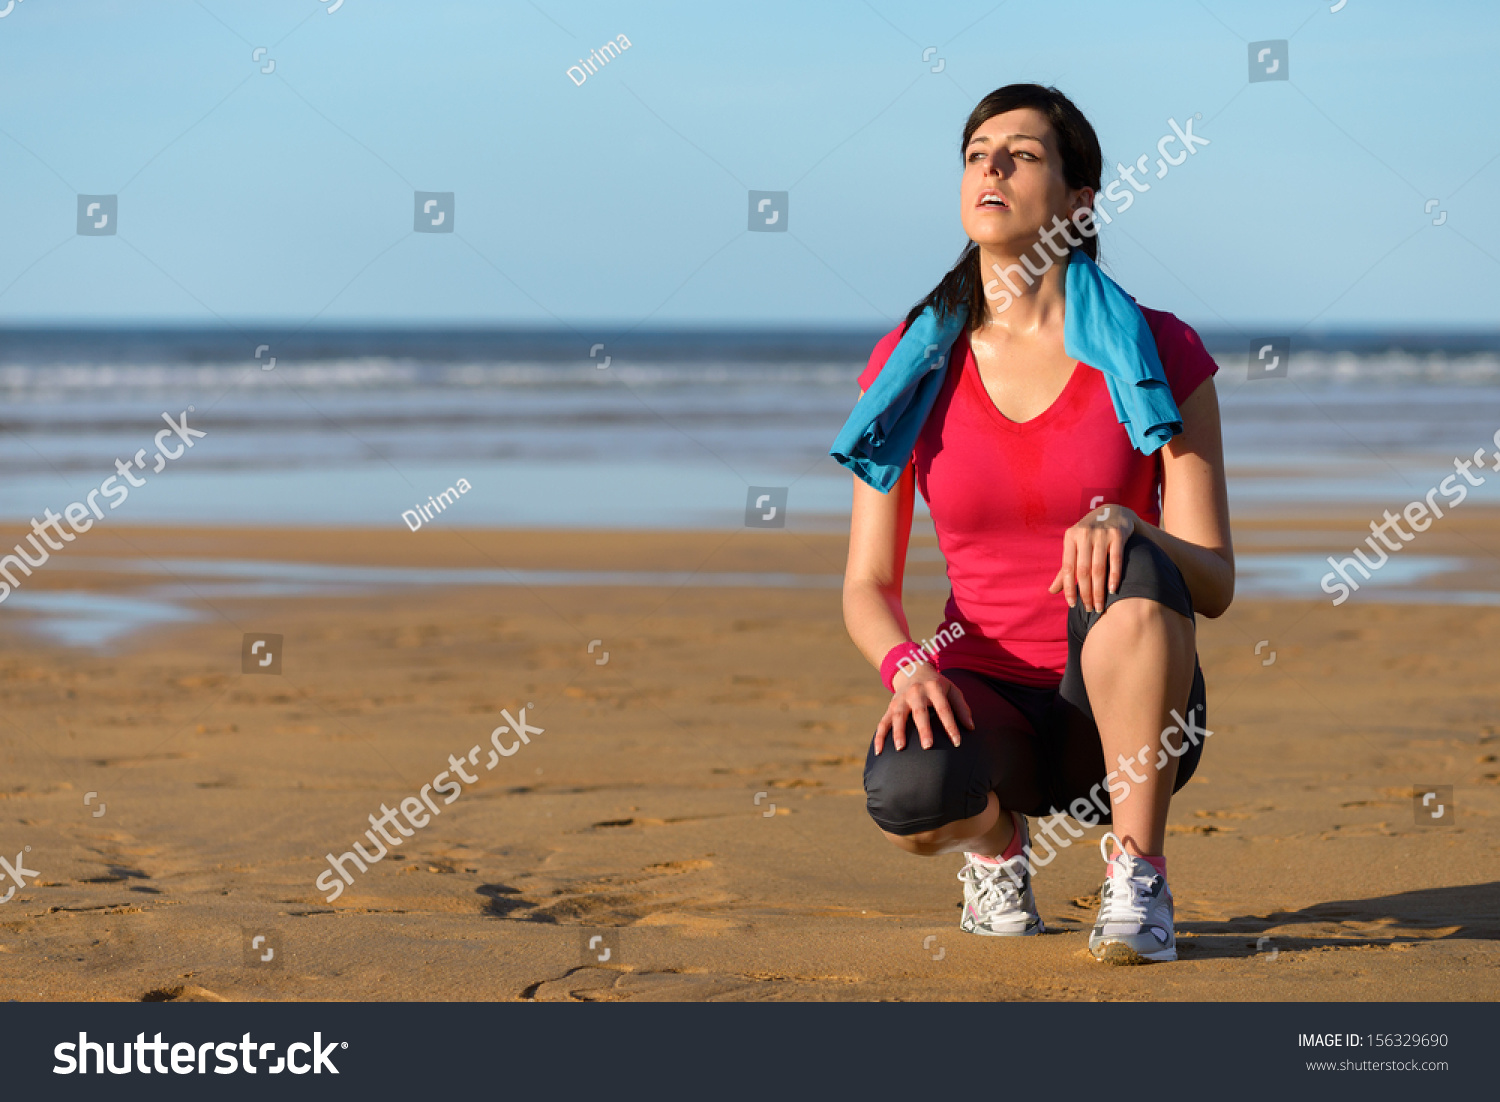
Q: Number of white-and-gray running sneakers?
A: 2